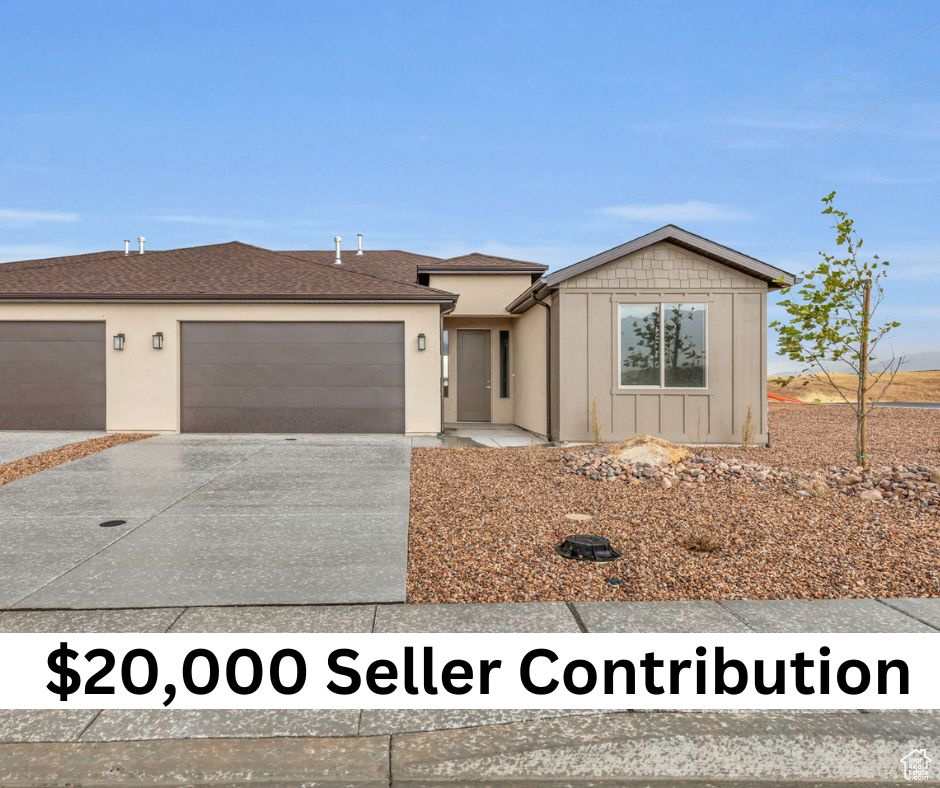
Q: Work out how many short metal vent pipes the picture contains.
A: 4